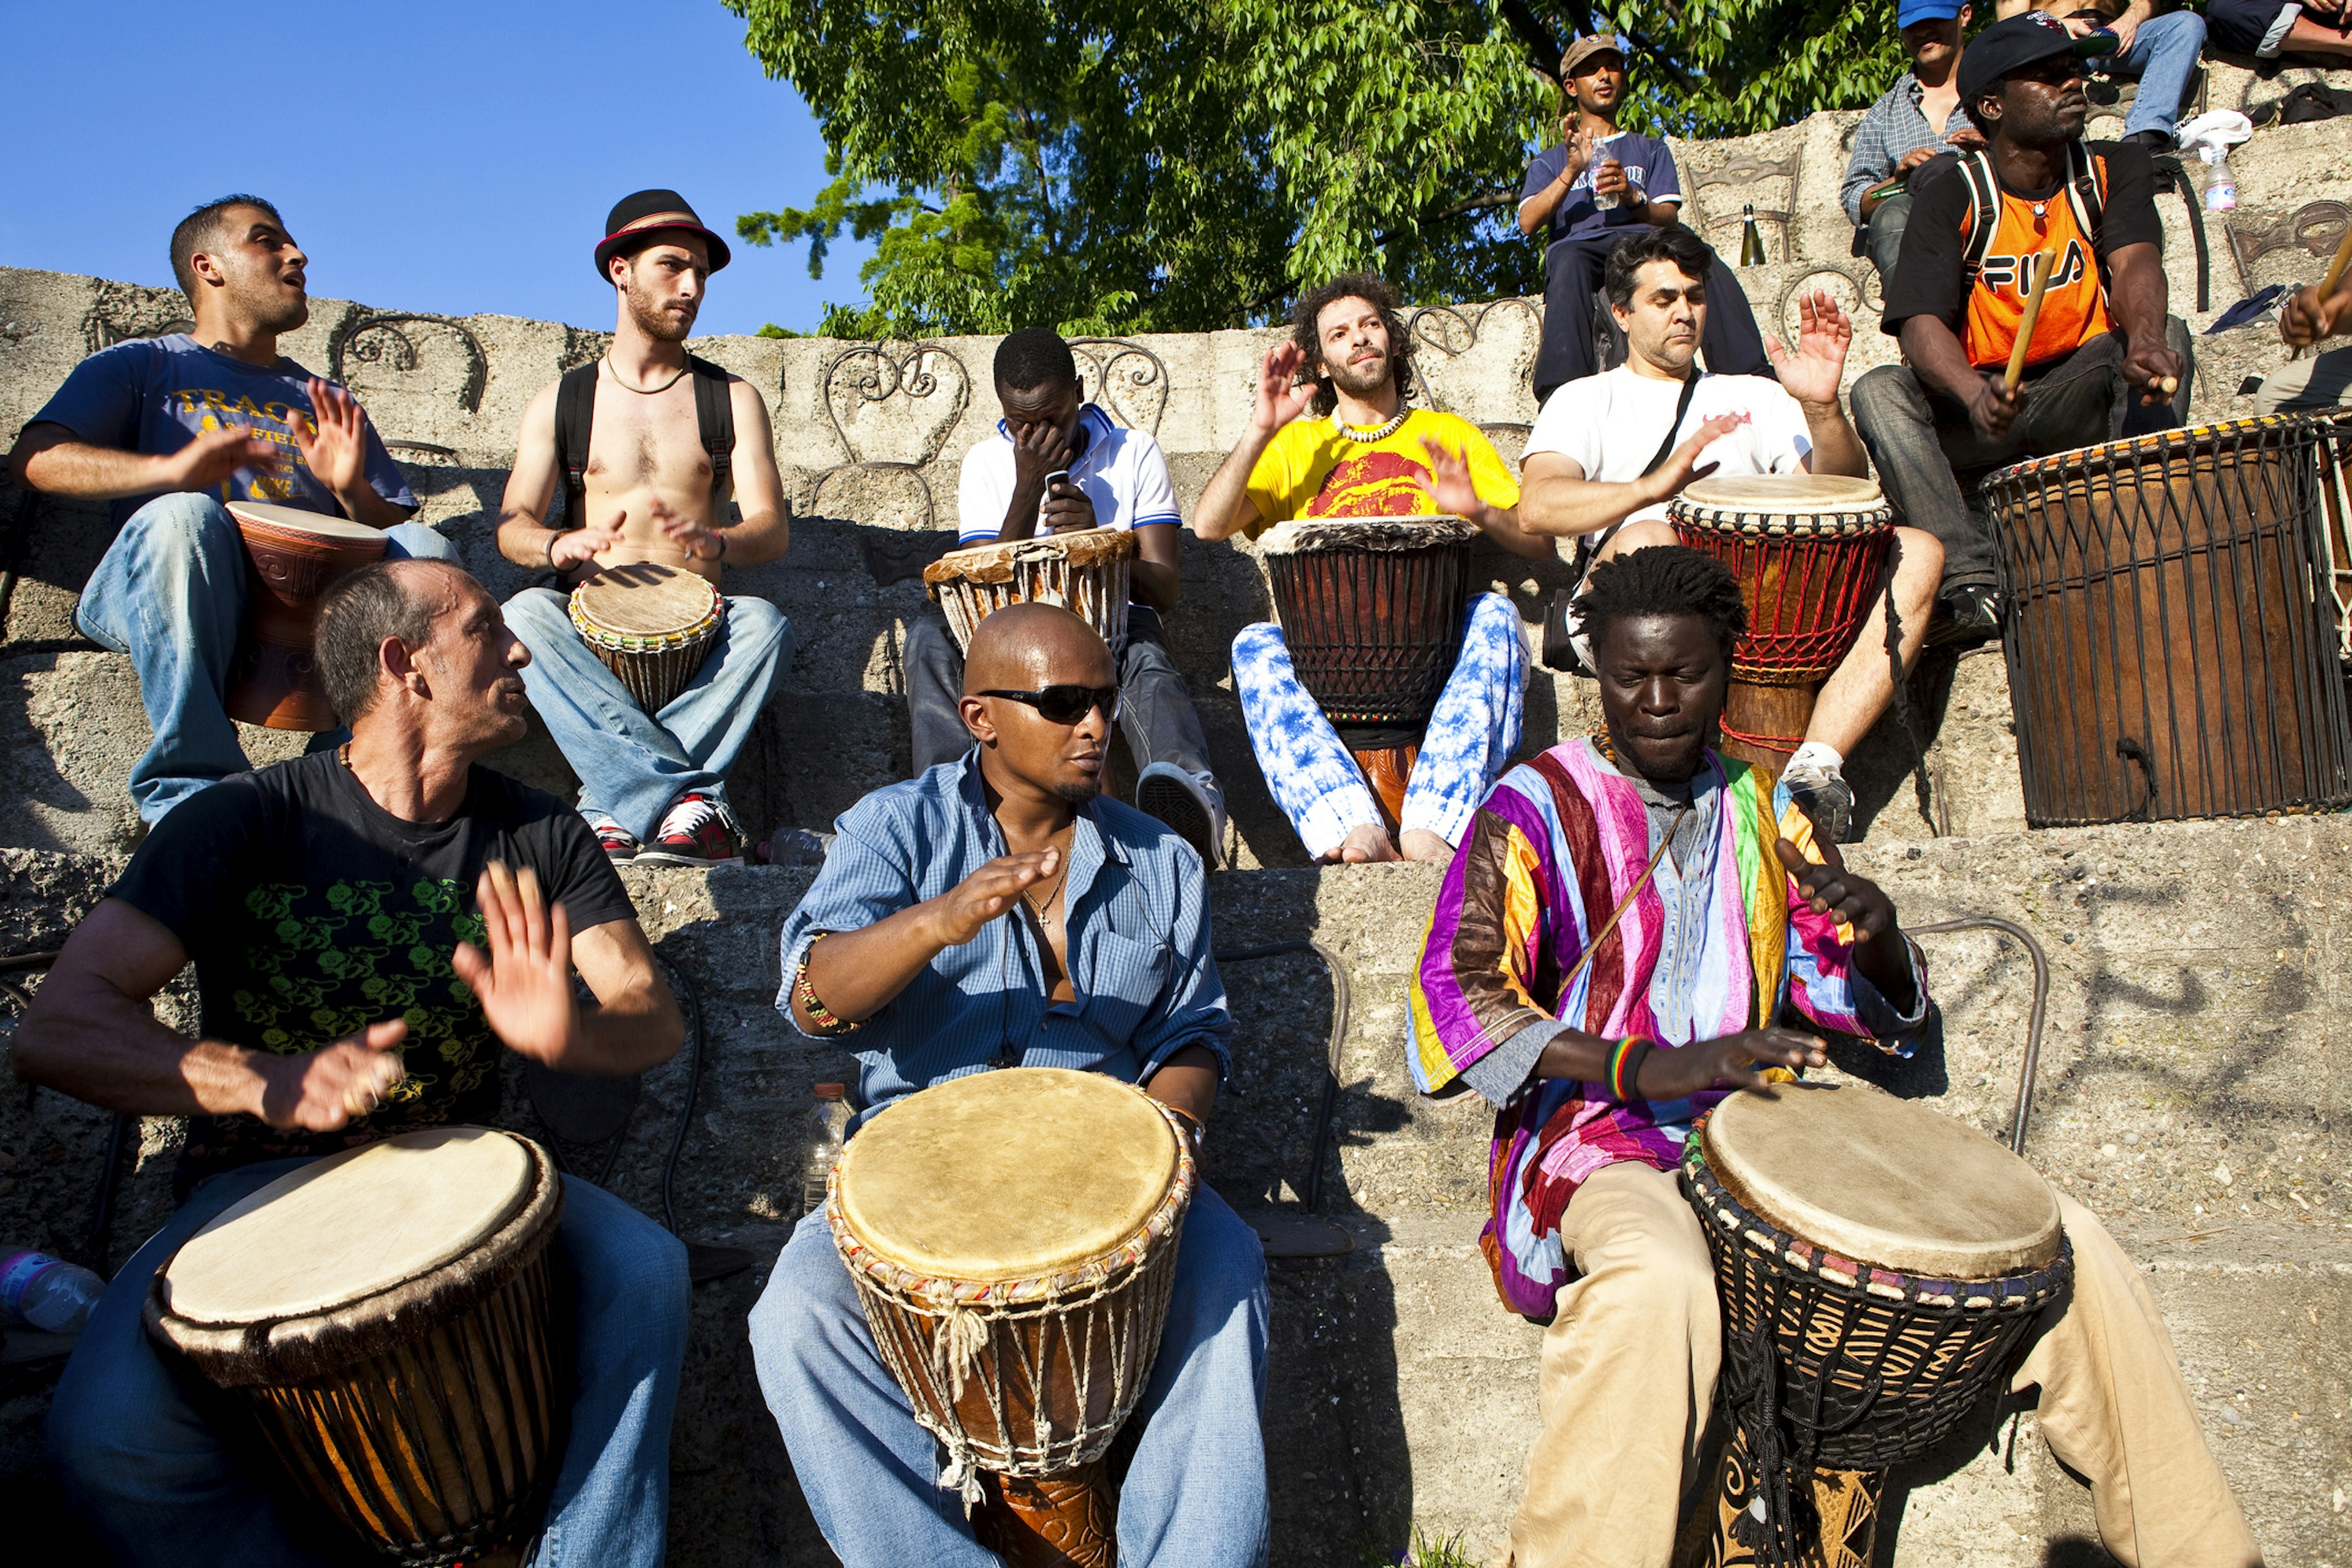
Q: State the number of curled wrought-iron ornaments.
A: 5